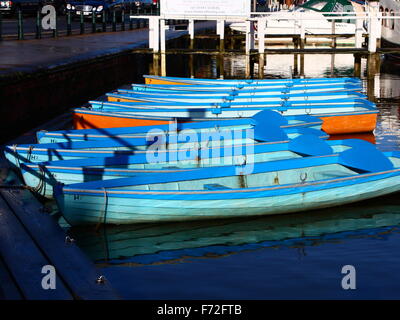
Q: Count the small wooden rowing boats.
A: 10